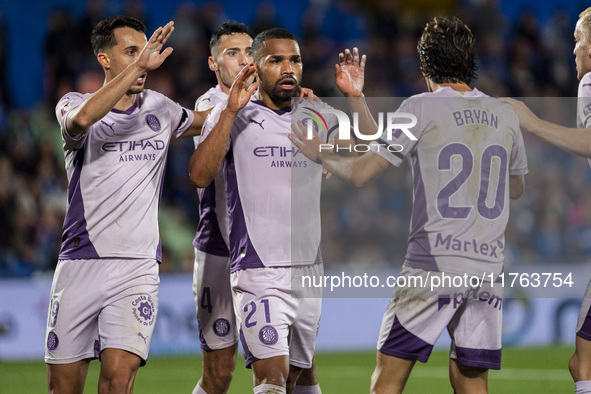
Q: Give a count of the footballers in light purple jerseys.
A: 5